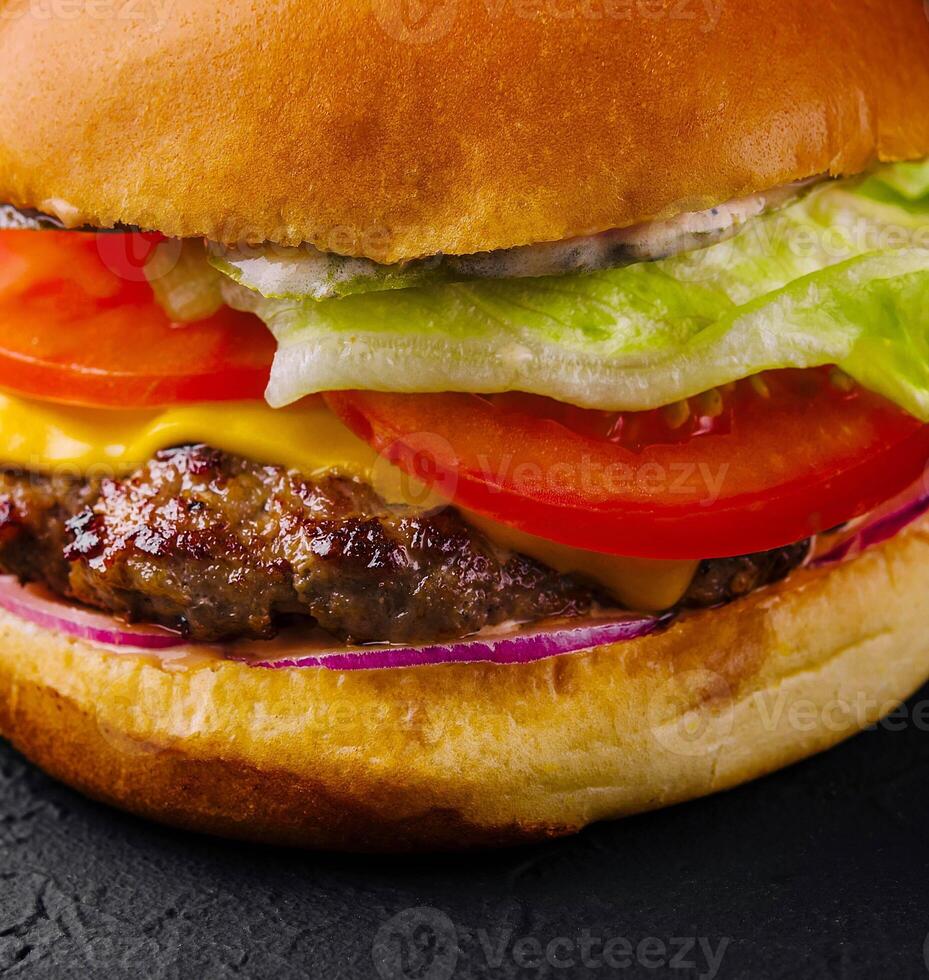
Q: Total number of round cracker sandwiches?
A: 0